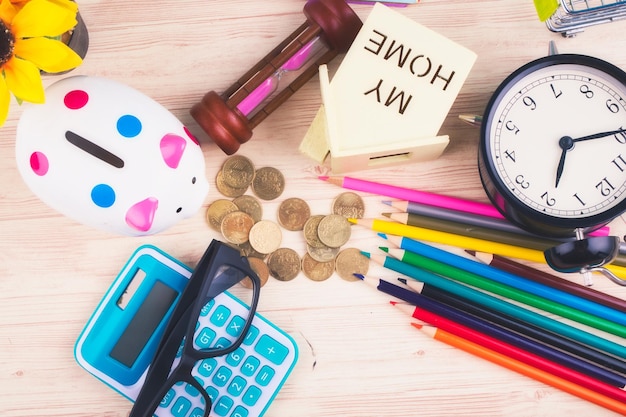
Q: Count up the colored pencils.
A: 12